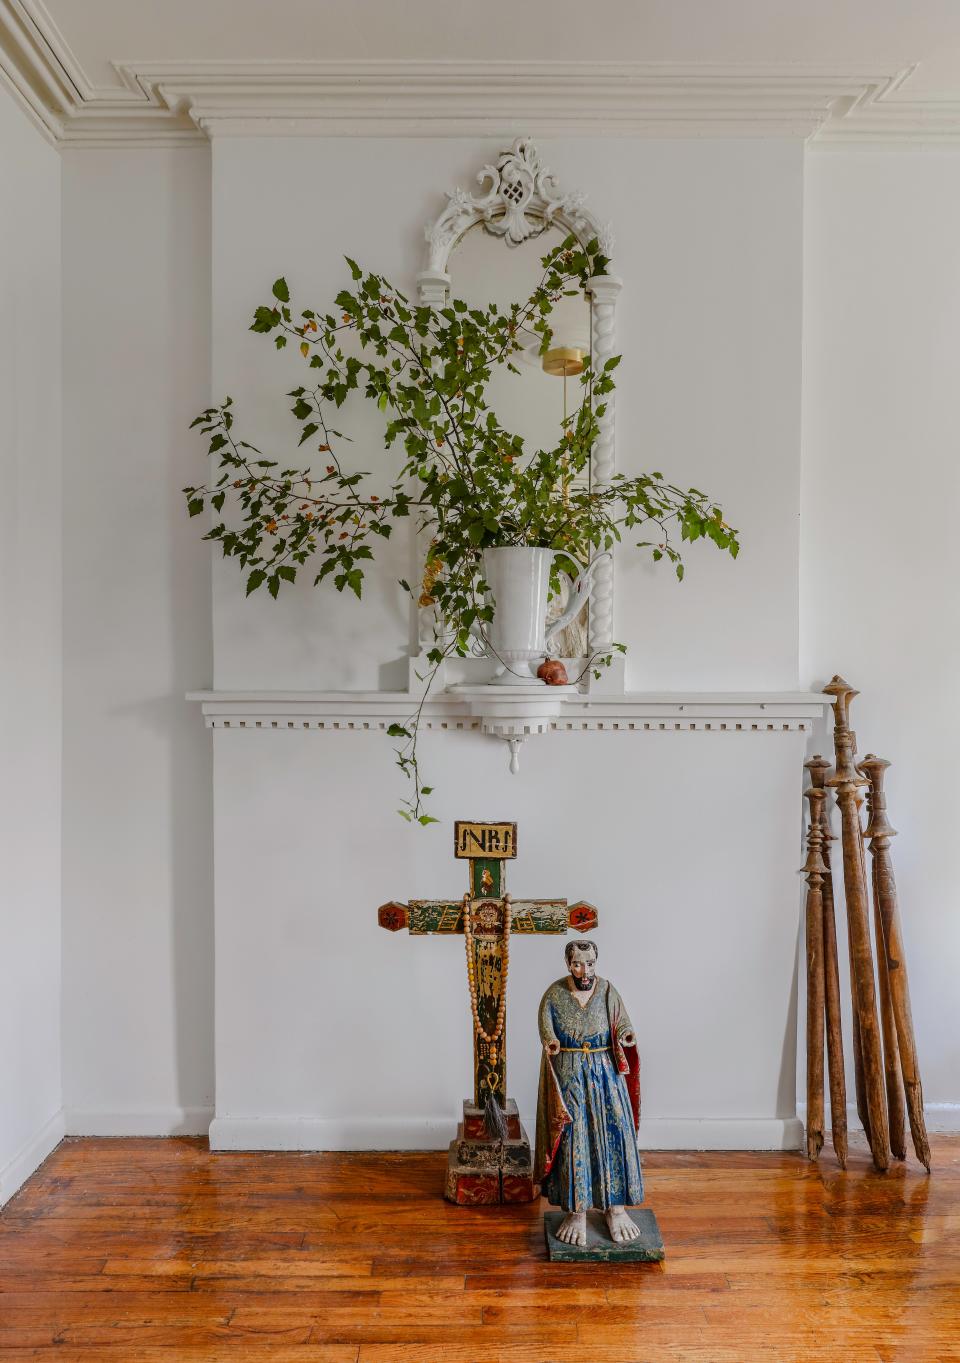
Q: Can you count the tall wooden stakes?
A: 6